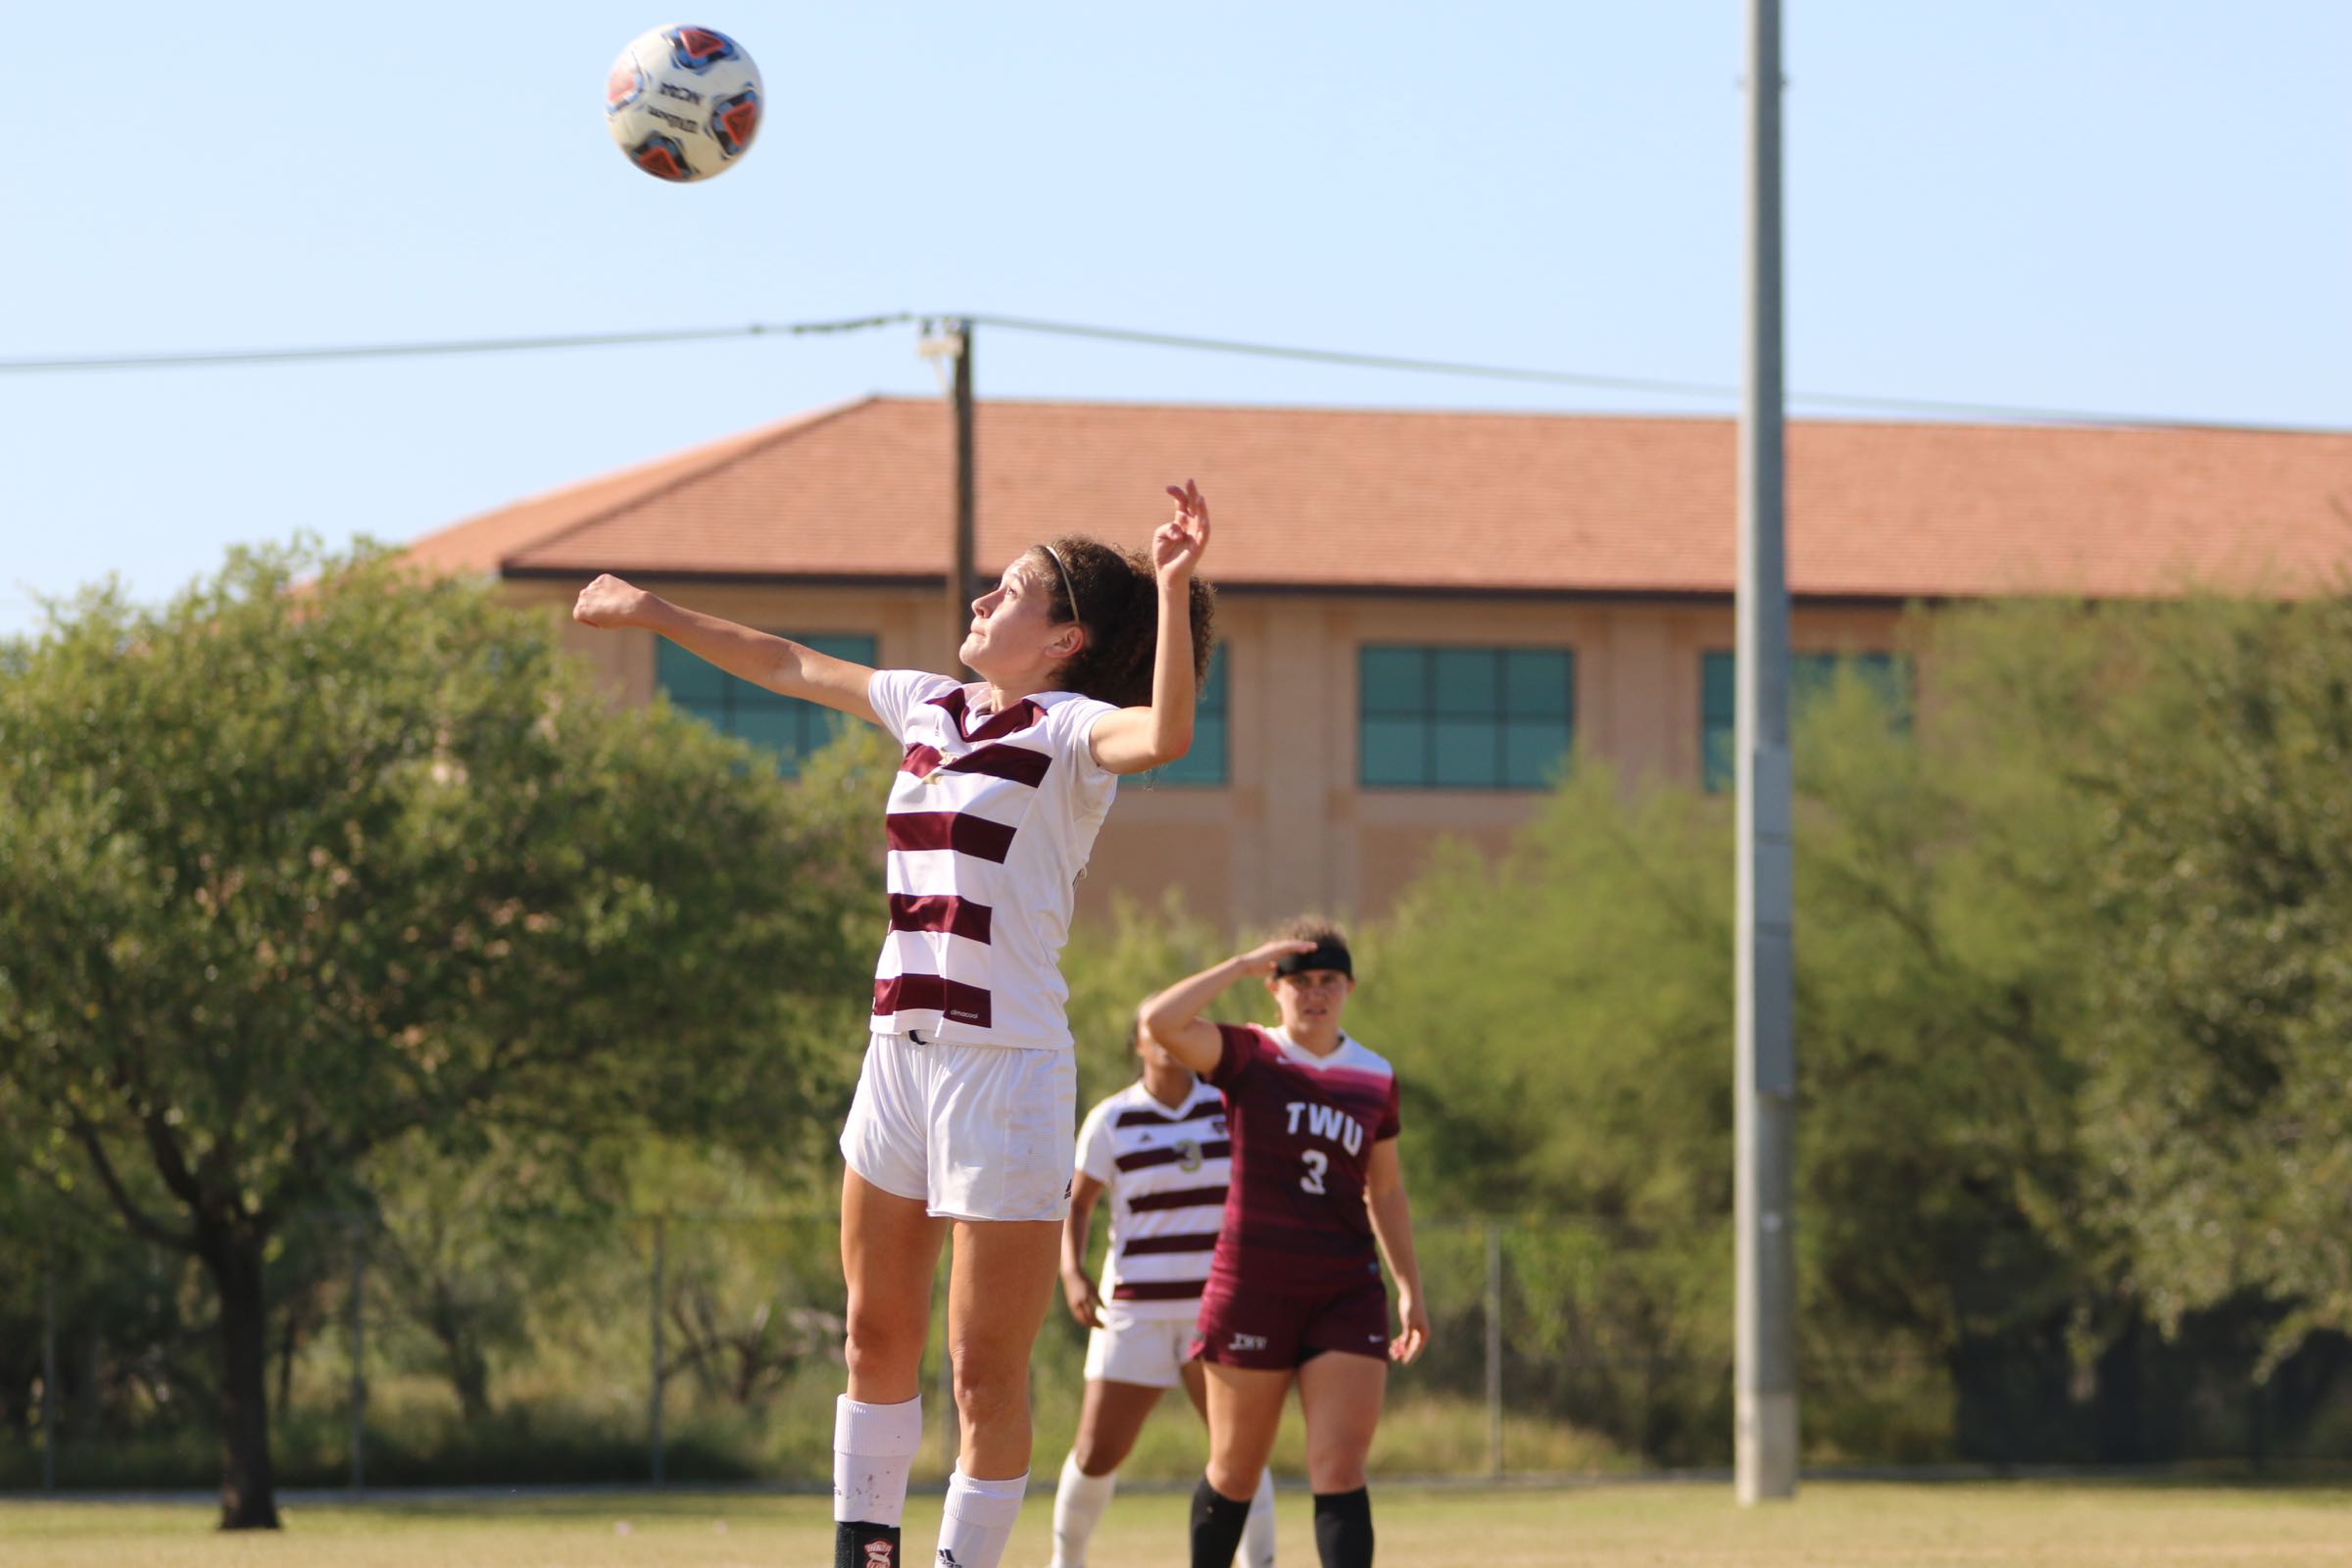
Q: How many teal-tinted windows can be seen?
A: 4